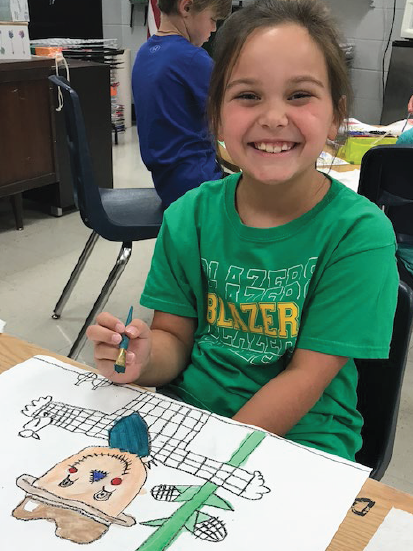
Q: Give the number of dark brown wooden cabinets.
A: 1